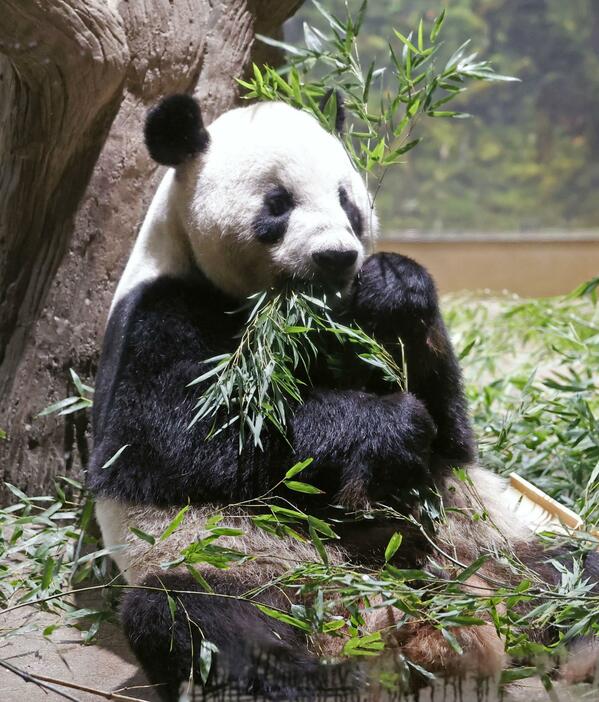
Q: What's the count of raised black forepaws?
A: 1